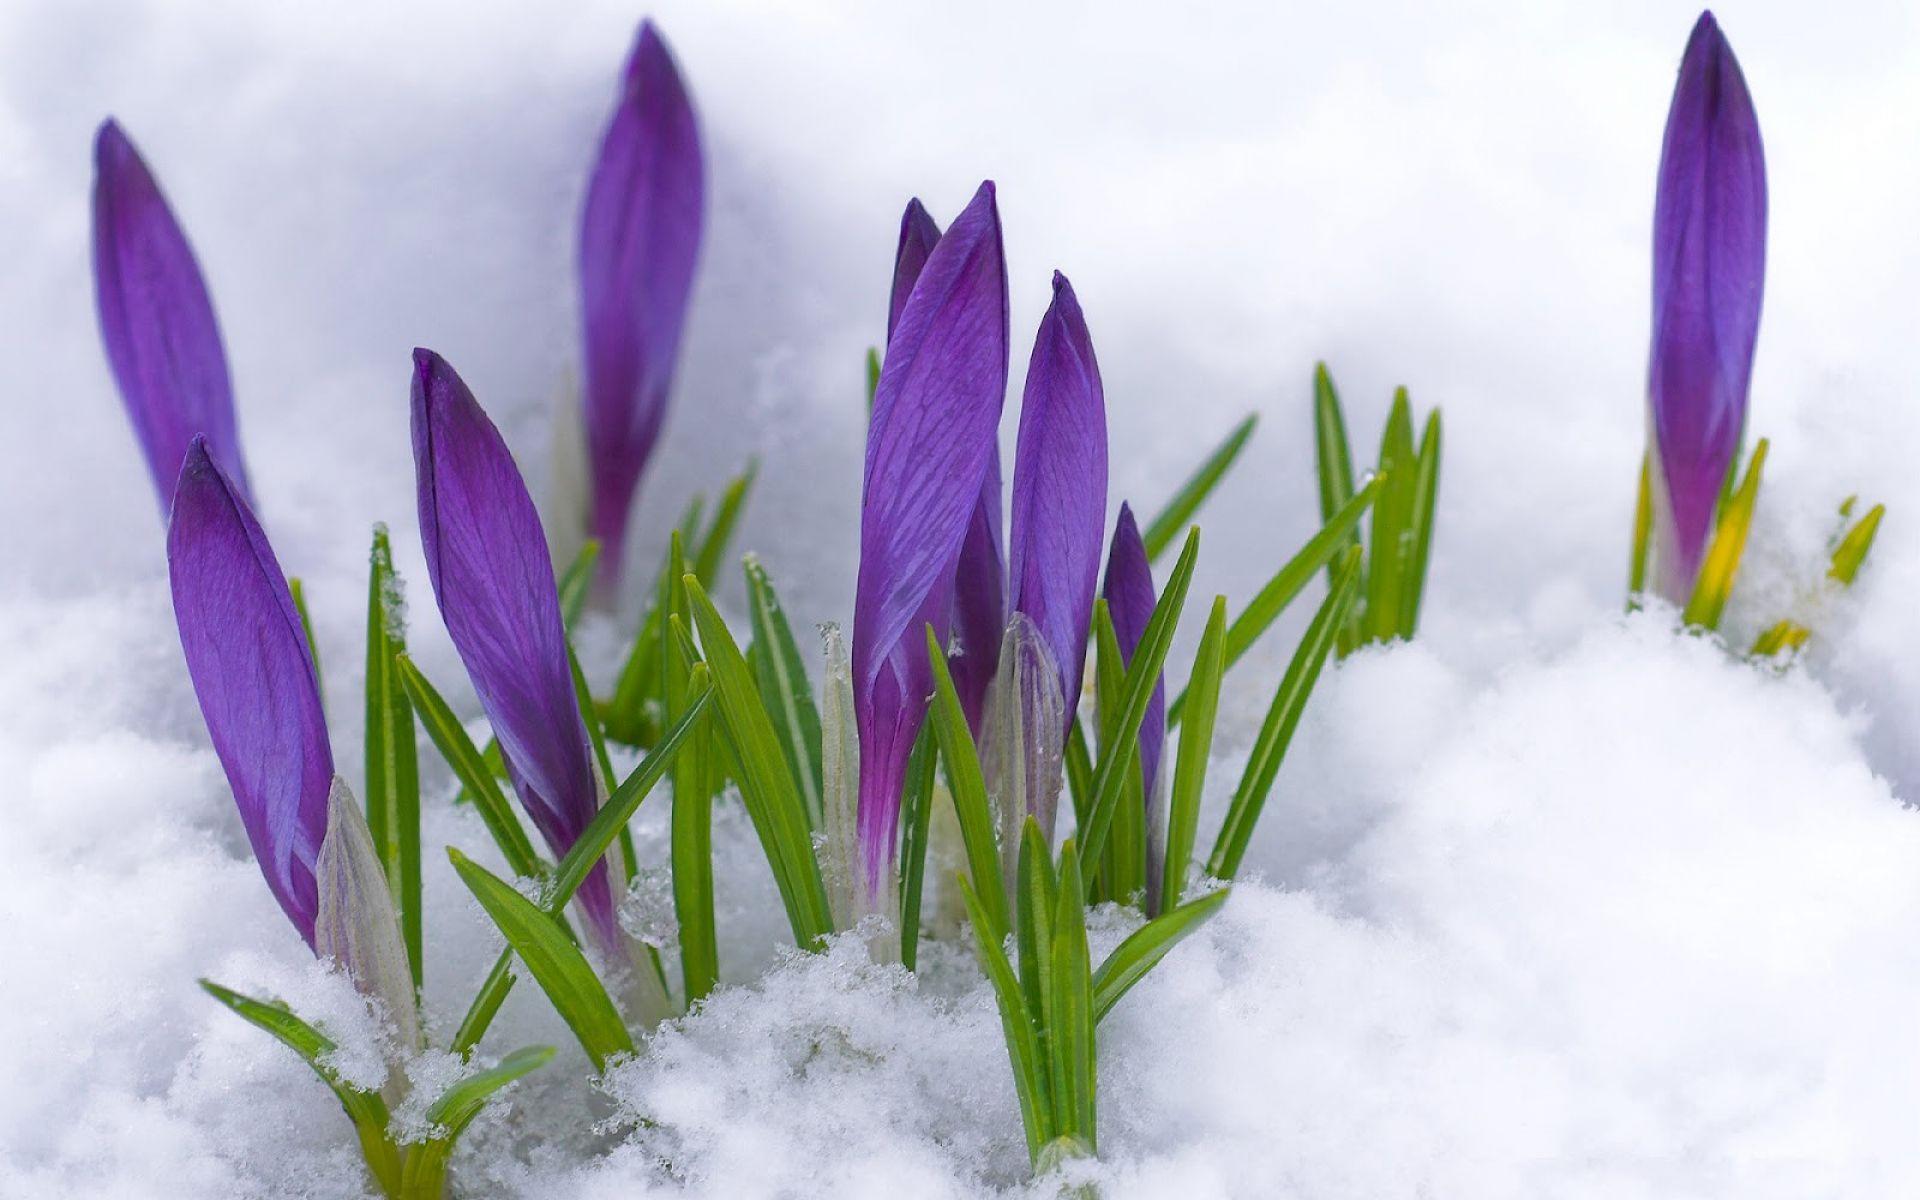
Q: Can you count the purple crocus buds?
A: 9